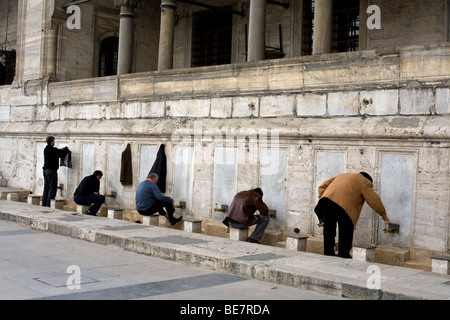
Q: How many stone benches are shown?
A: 11